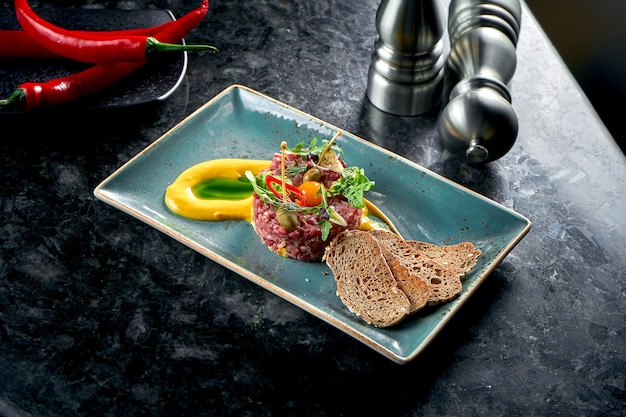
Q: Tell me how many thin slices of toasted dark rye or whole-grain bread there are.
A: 4